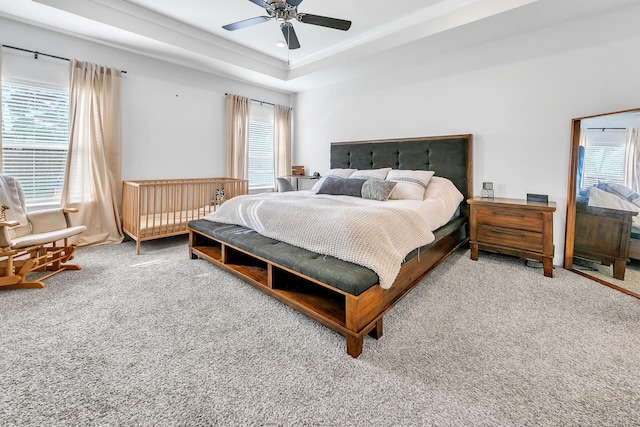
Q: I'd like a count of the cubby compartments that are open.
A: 3